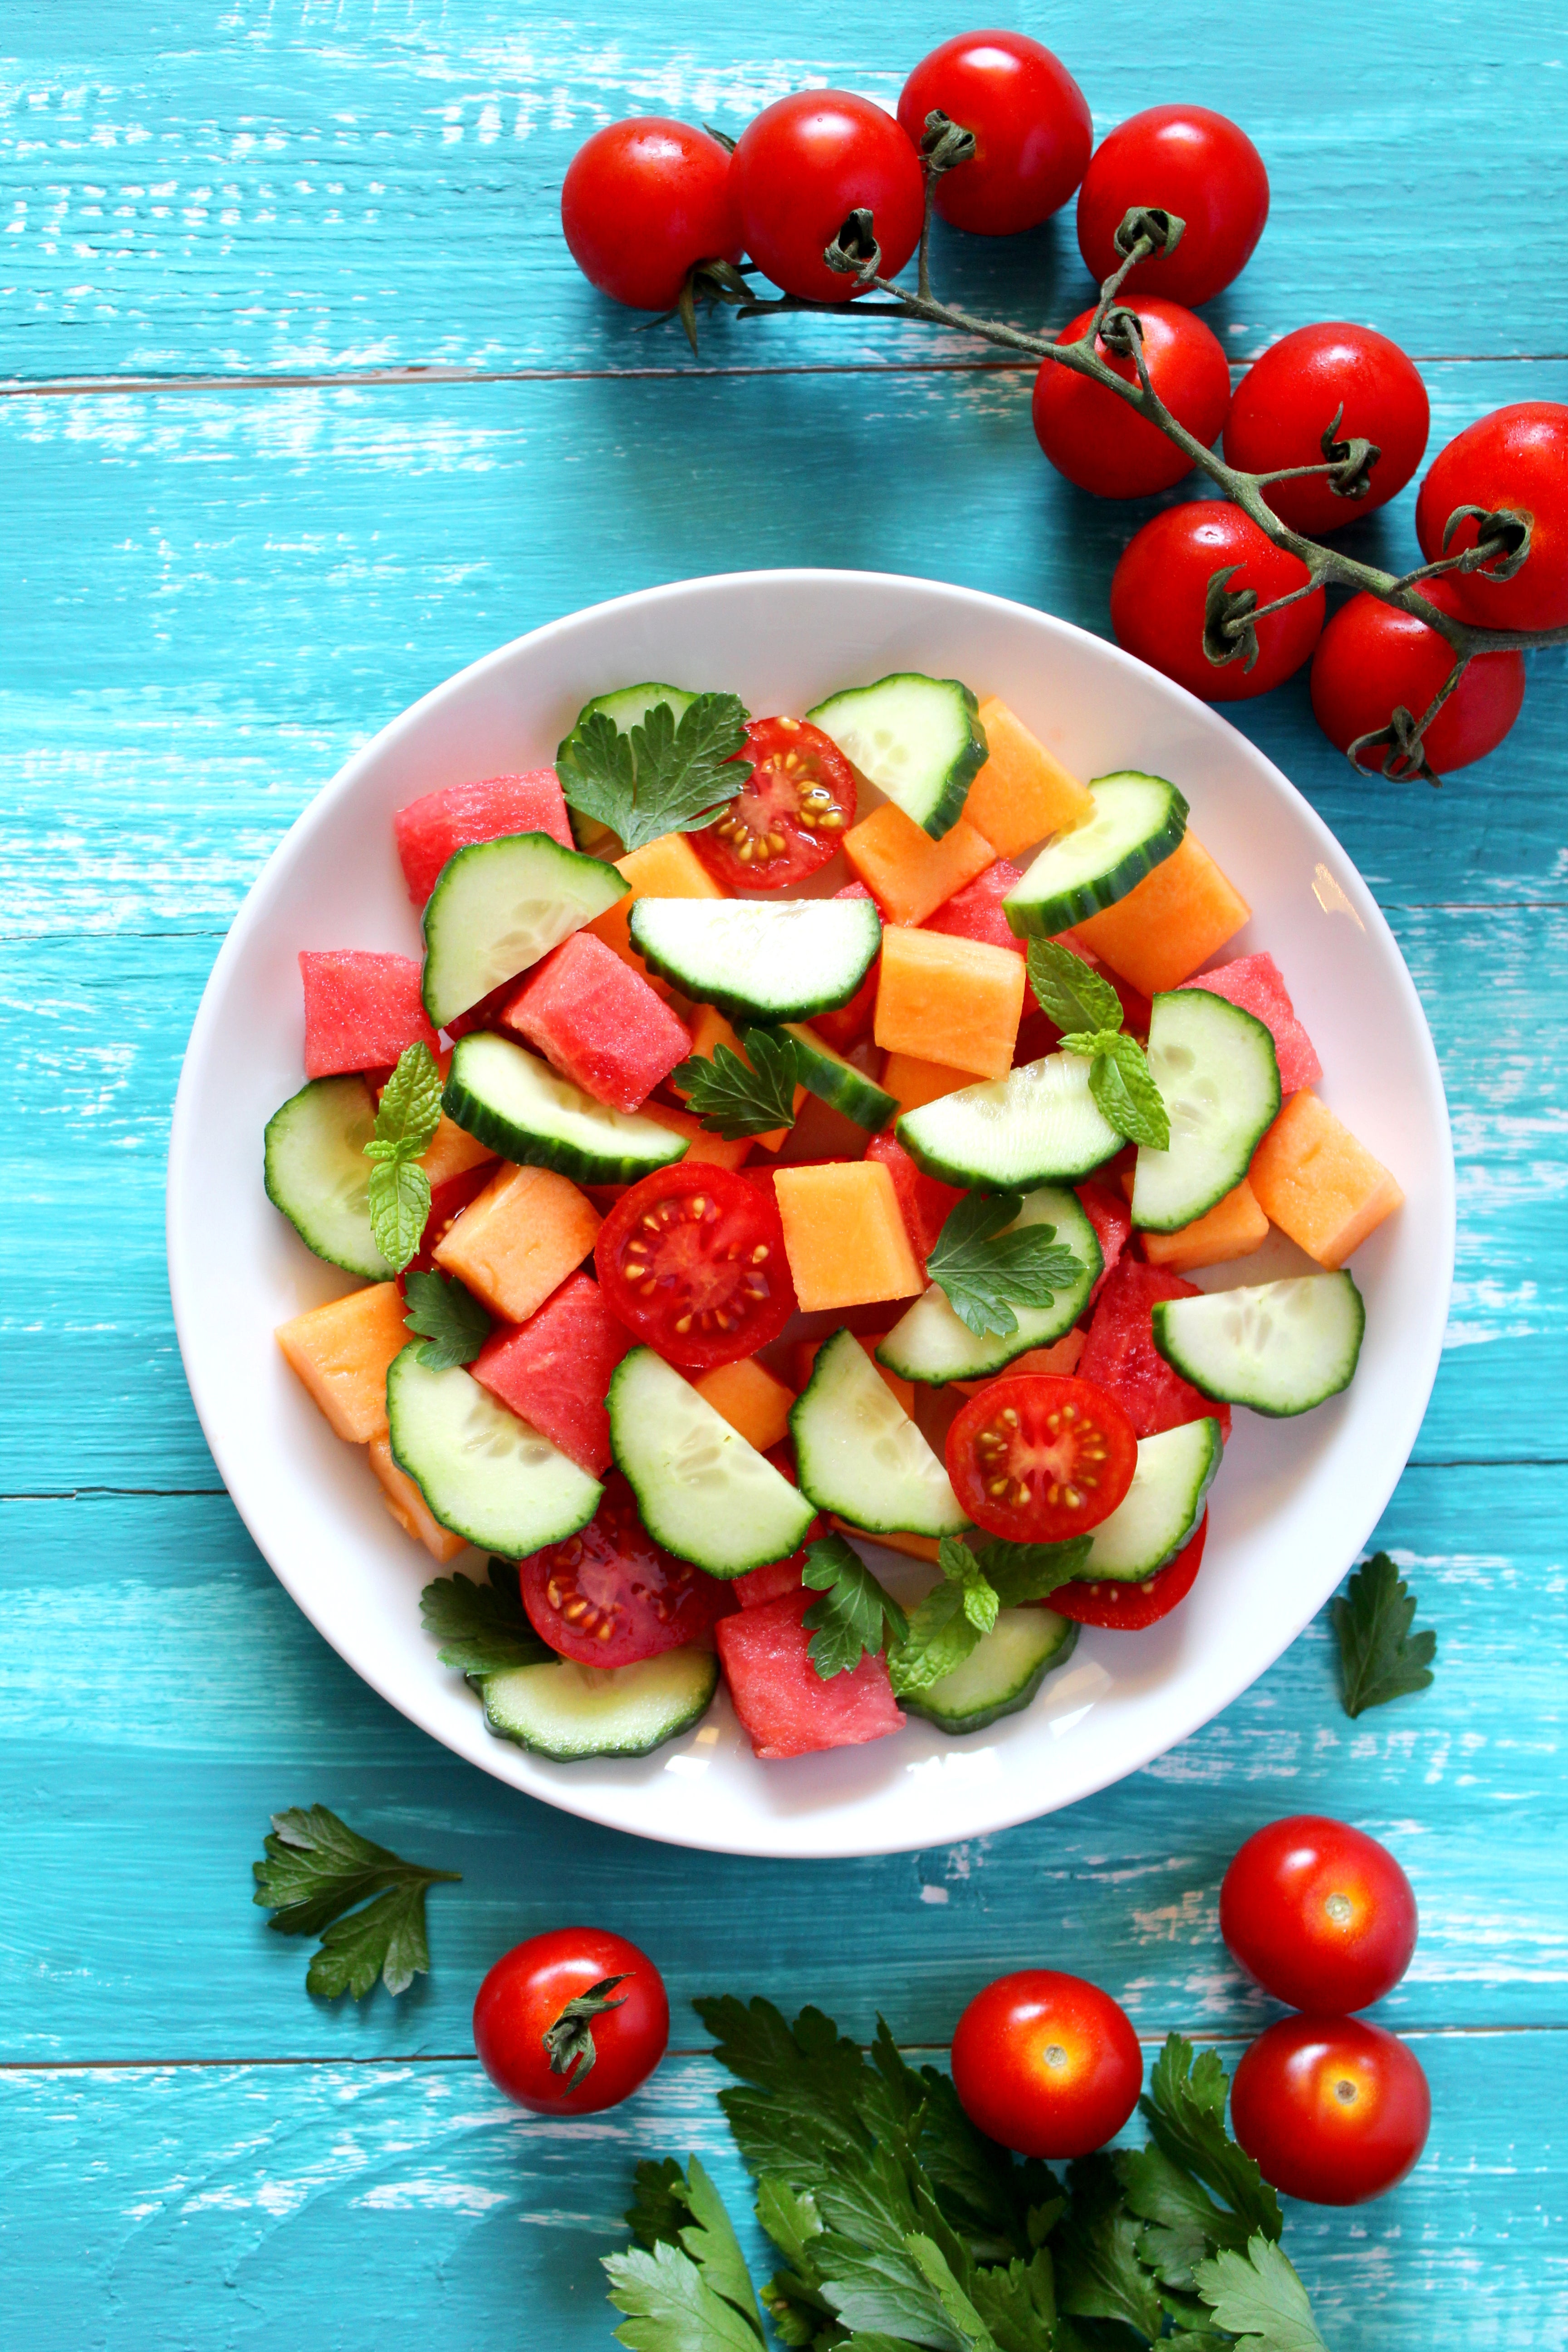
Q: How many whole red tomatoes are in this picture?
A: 13